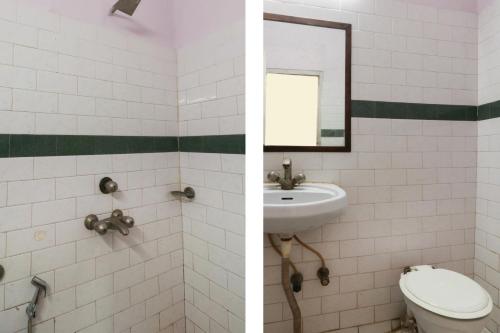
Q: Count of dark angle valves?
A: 2